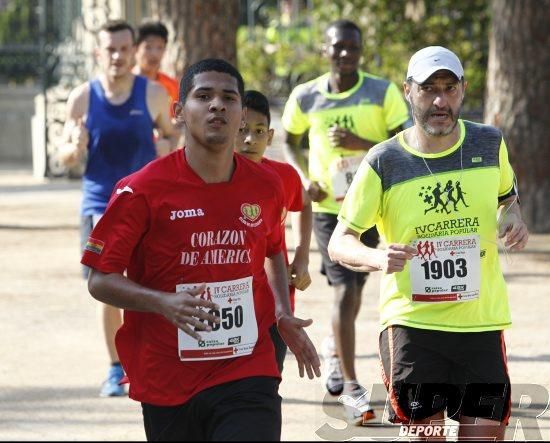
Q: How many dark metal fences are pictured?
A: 1